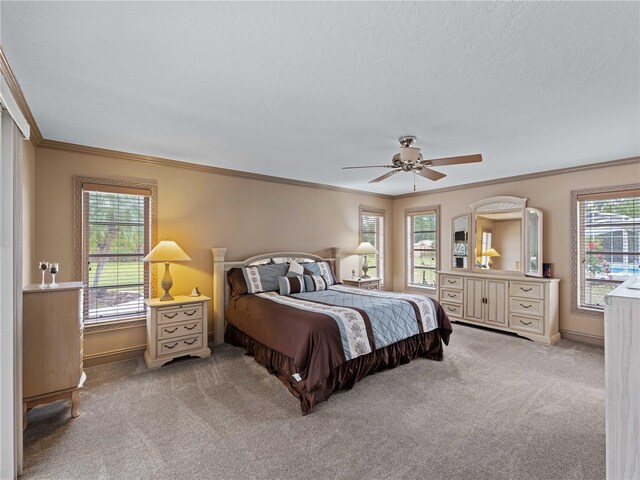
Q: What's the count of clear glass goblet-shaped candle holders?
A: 2